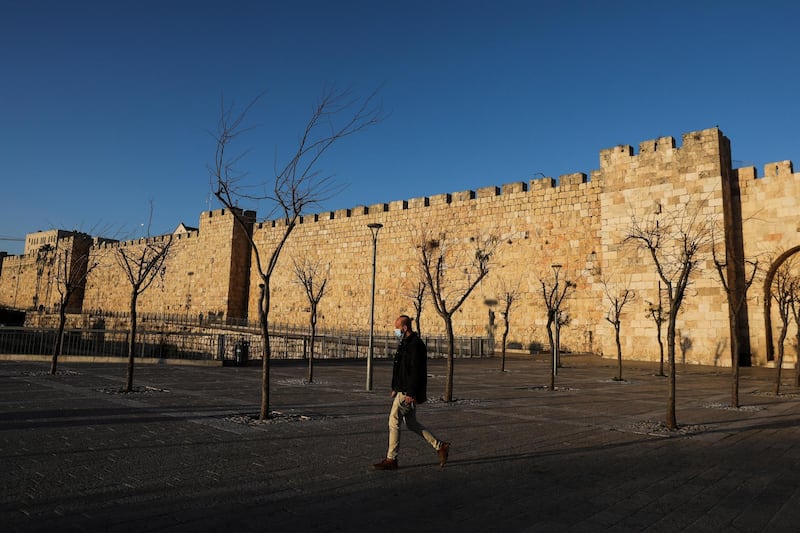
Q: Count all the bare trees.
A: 15